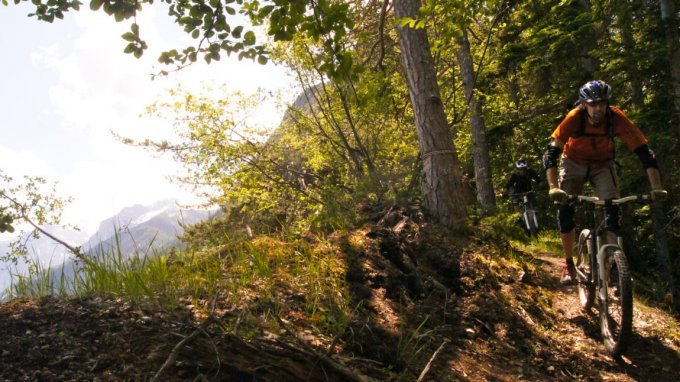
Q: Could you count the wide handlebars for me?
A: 2